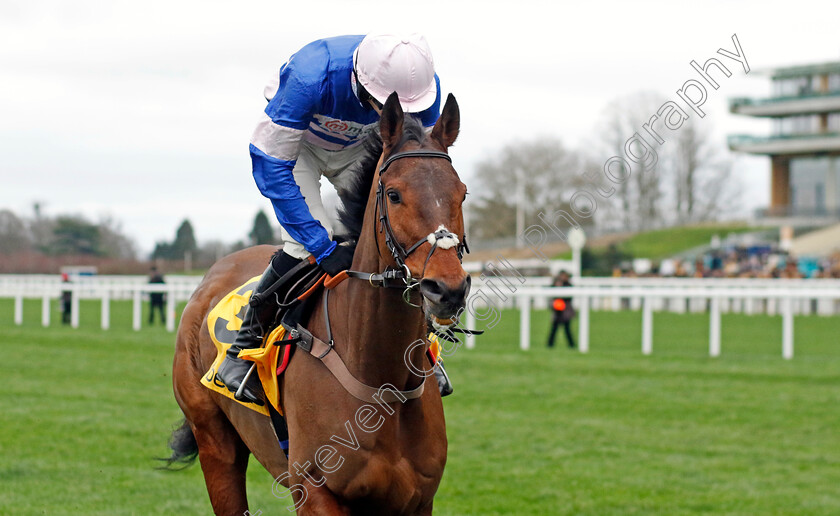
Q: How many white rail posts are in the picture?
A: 12